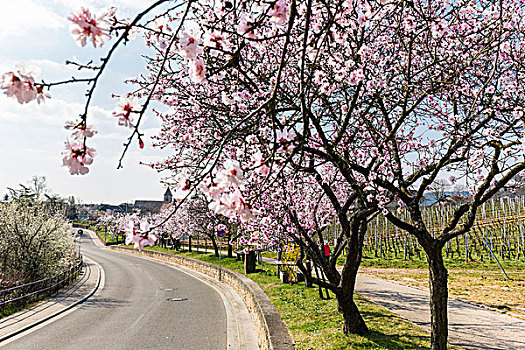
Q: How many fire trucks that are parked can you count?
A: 0